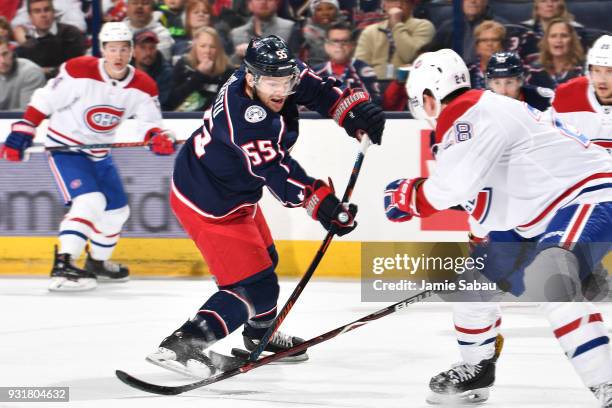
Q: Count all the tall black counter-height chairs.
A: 0